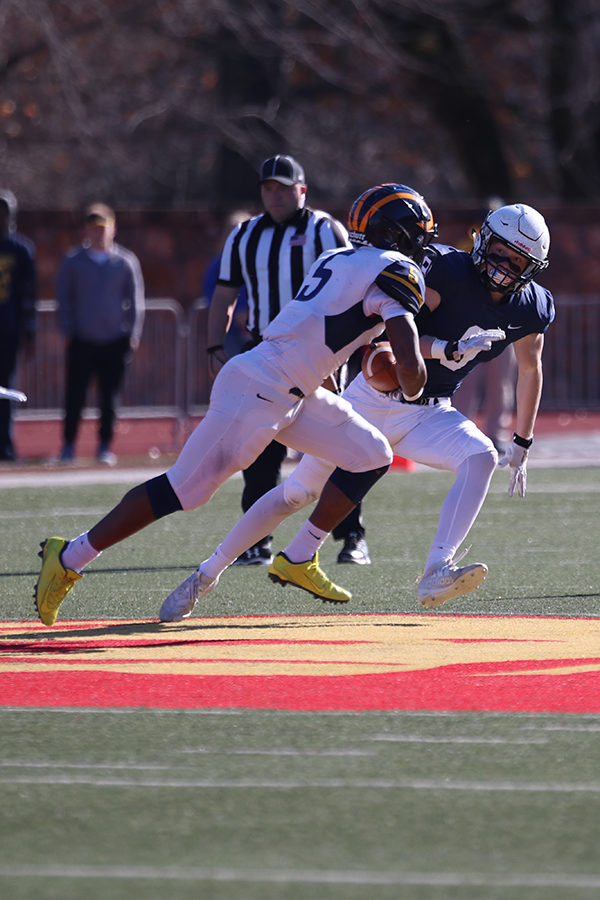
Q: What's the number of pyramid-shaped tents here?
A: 0